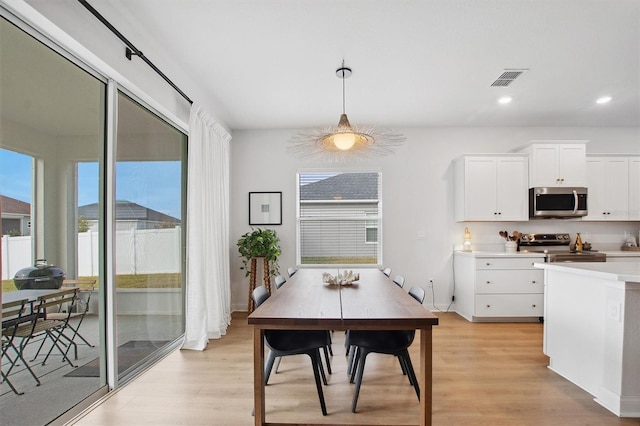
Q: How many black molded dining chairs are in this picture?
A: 6